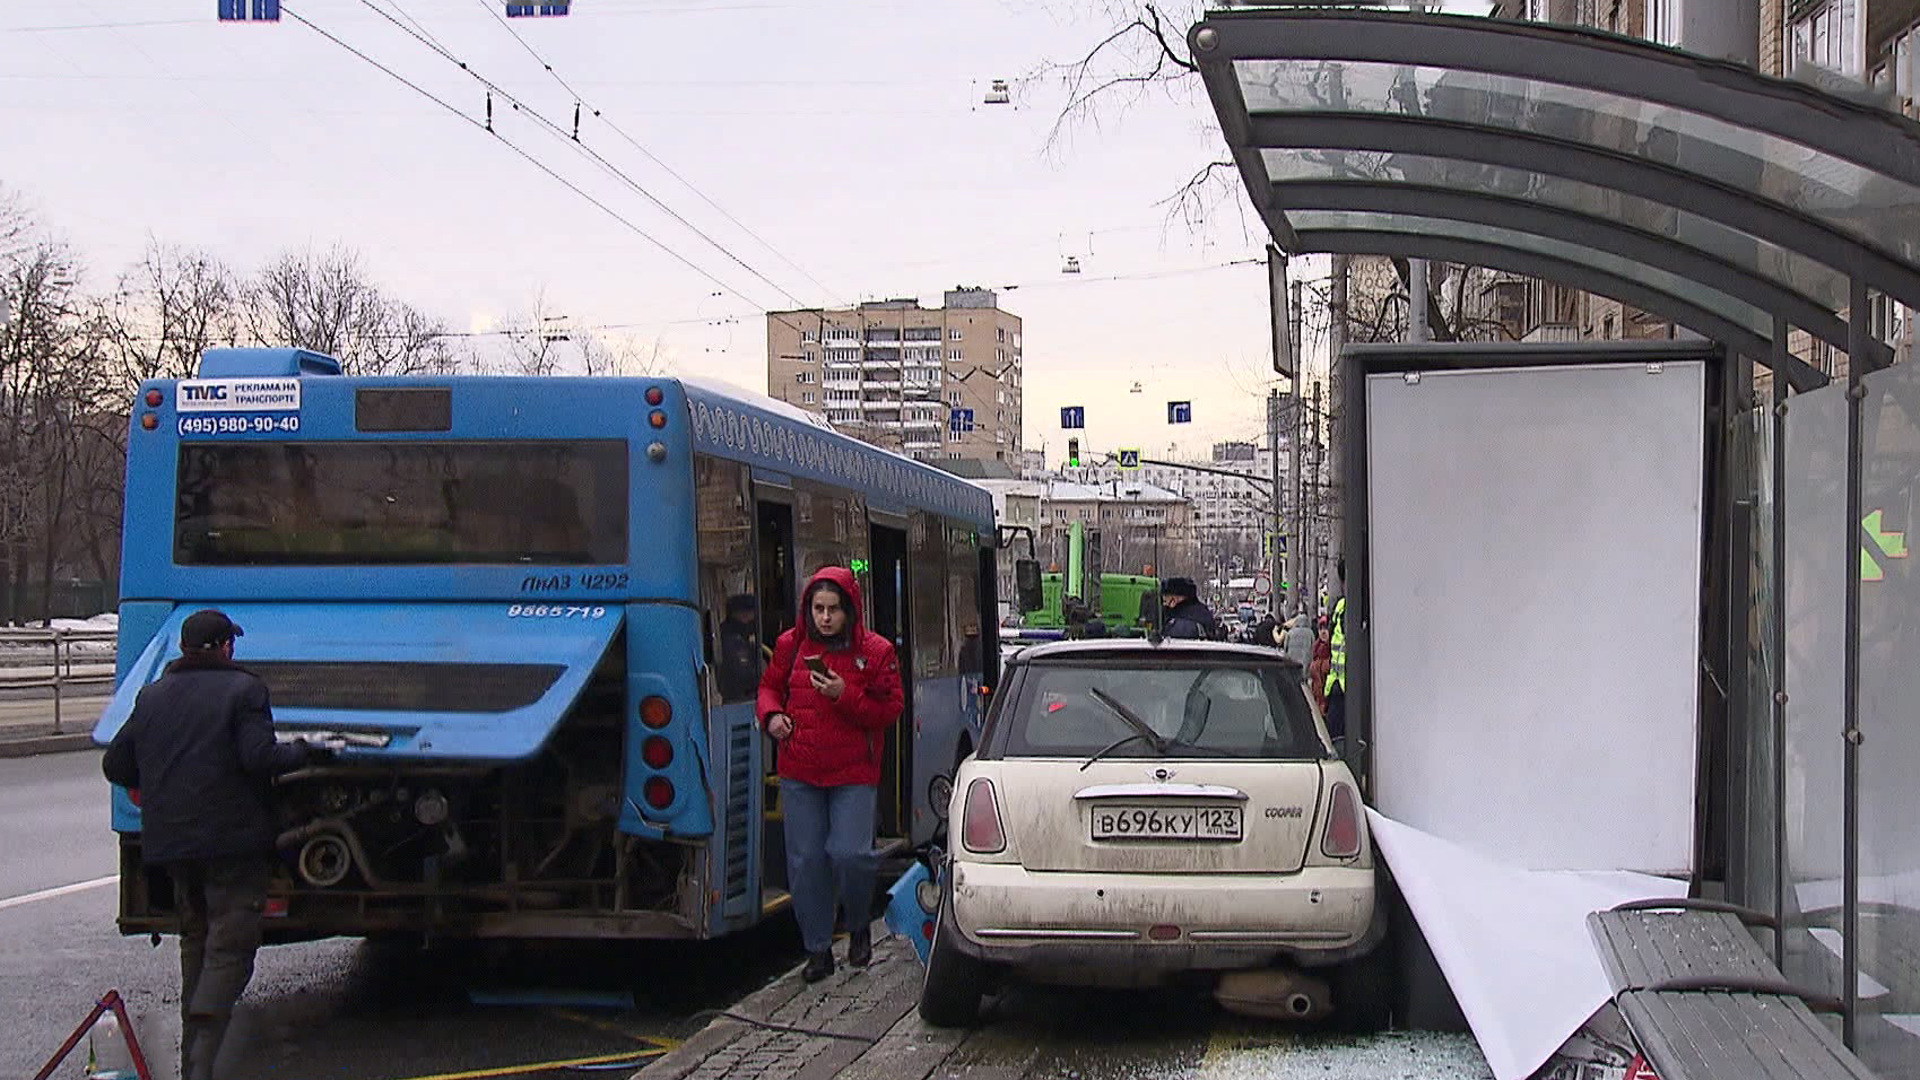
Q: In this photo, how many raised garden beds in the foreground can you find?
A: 0